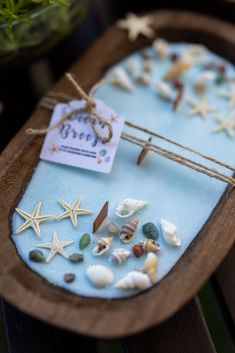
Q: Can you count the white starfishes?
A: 7